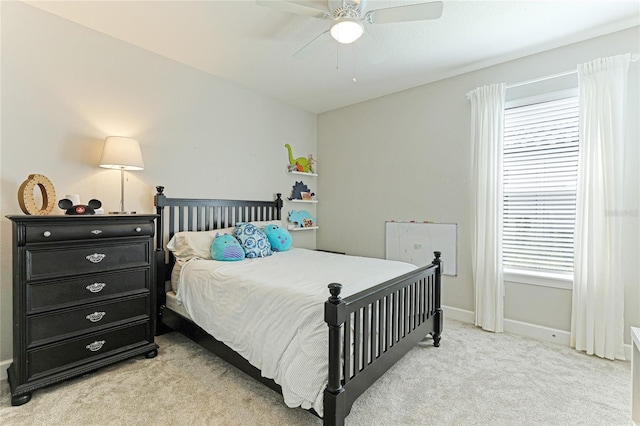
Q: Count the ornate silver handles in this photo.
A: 4